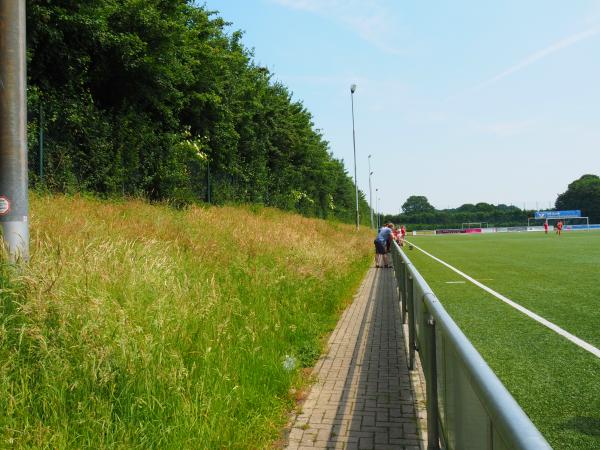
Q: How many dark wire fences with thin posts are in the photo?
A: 1